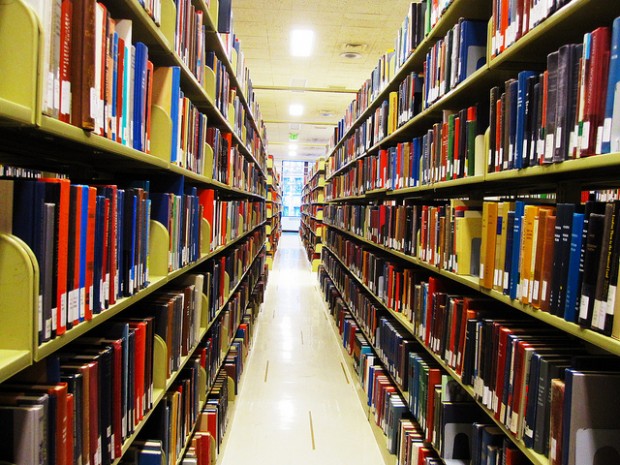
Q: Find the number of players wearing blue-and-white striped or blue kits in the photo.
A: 0